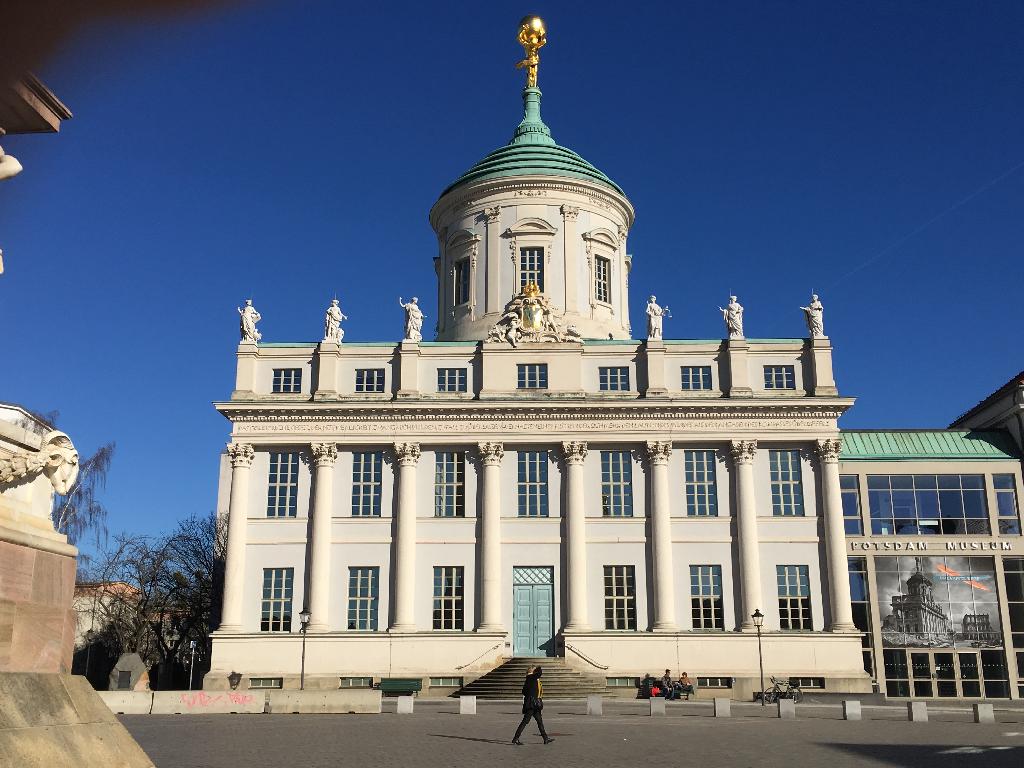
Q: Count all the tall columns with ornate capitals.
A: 8